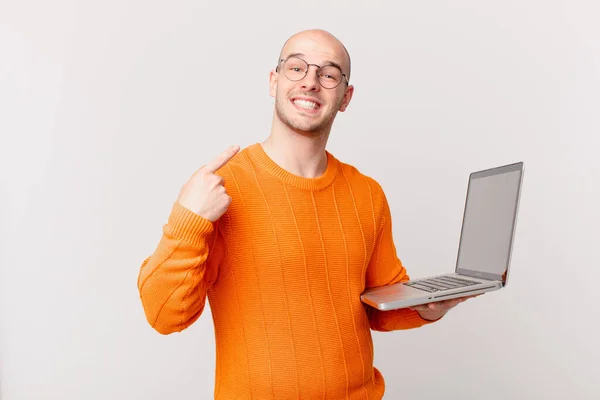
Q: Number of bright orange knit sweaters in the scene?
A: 1